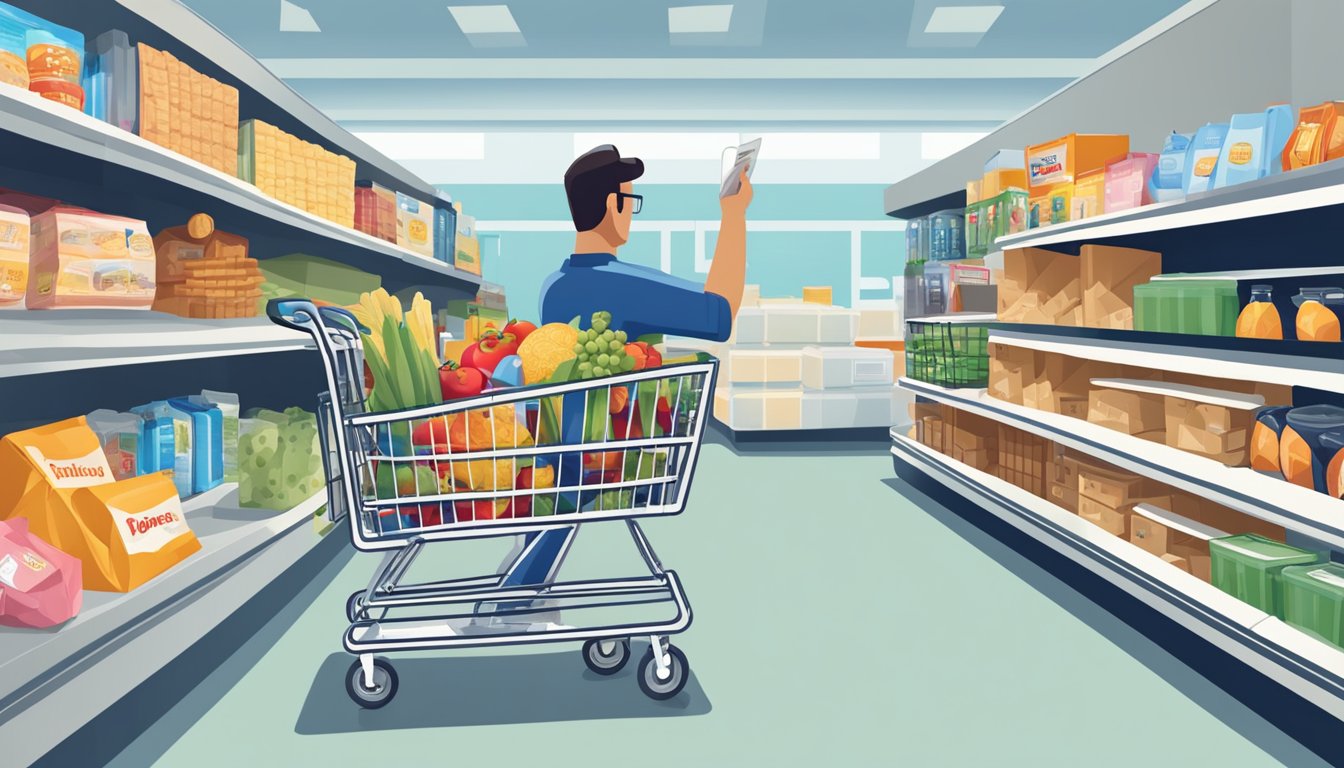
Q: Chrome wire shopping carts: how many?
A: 1